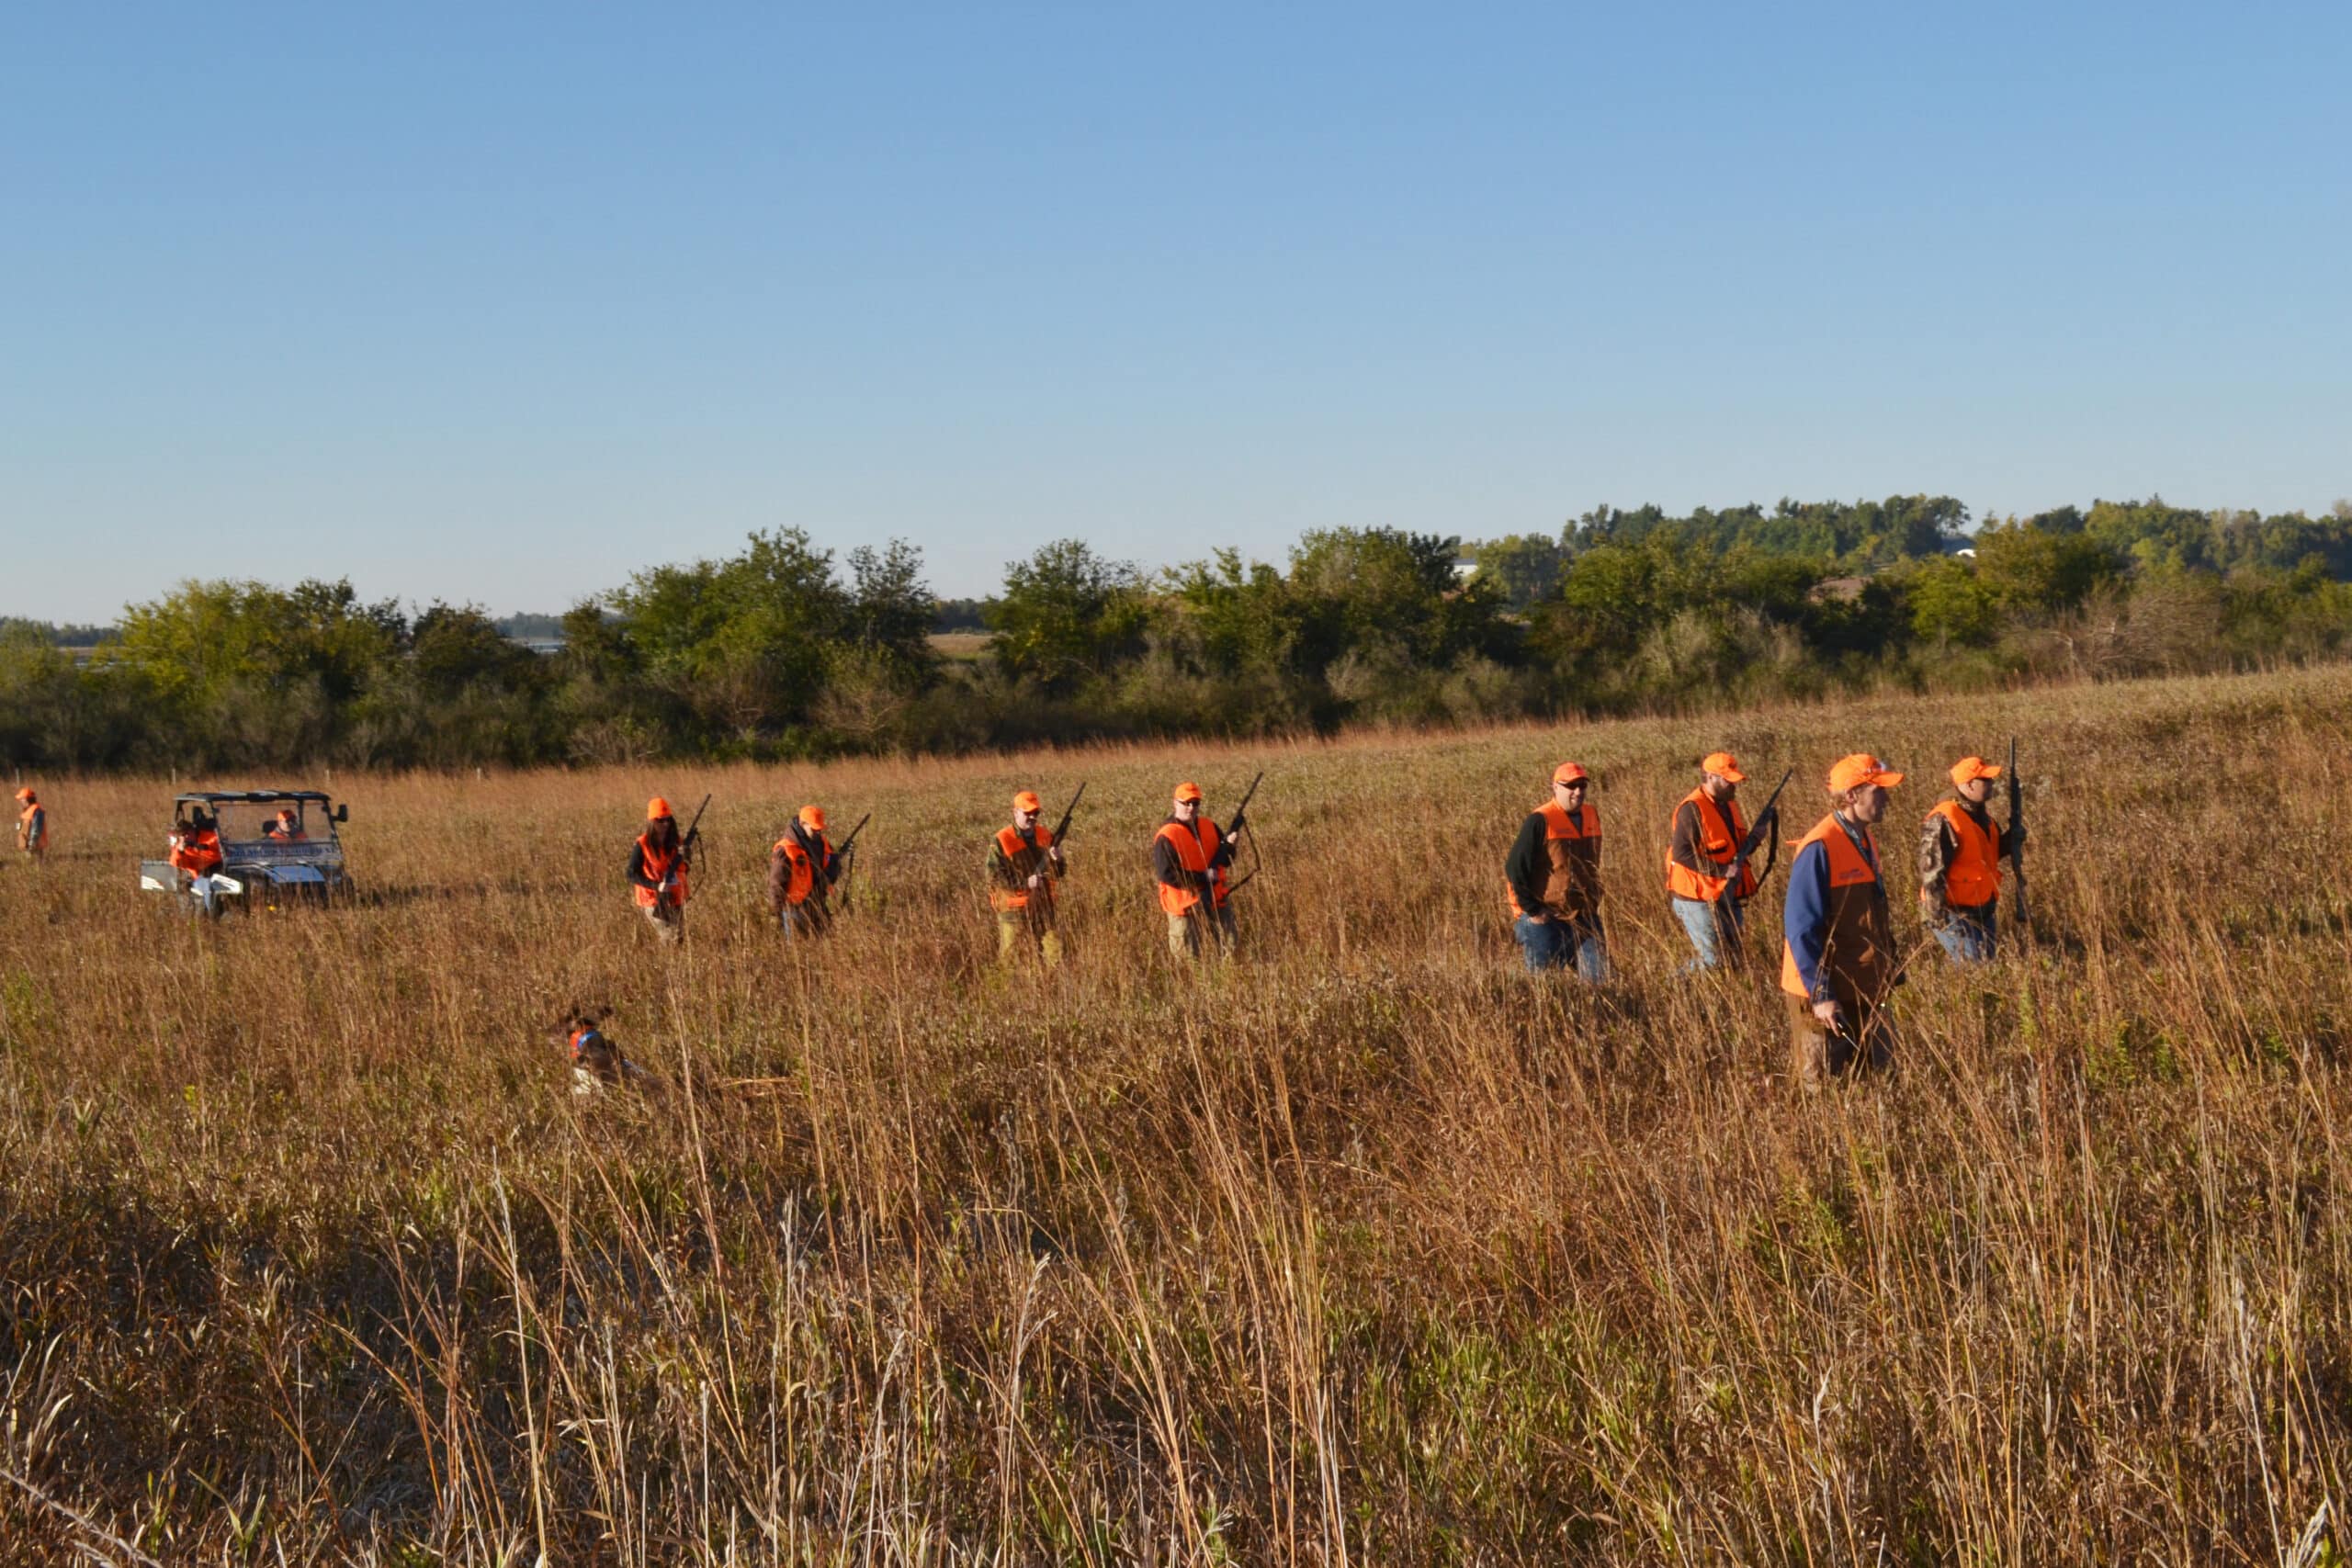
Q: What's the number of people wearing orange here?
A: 11